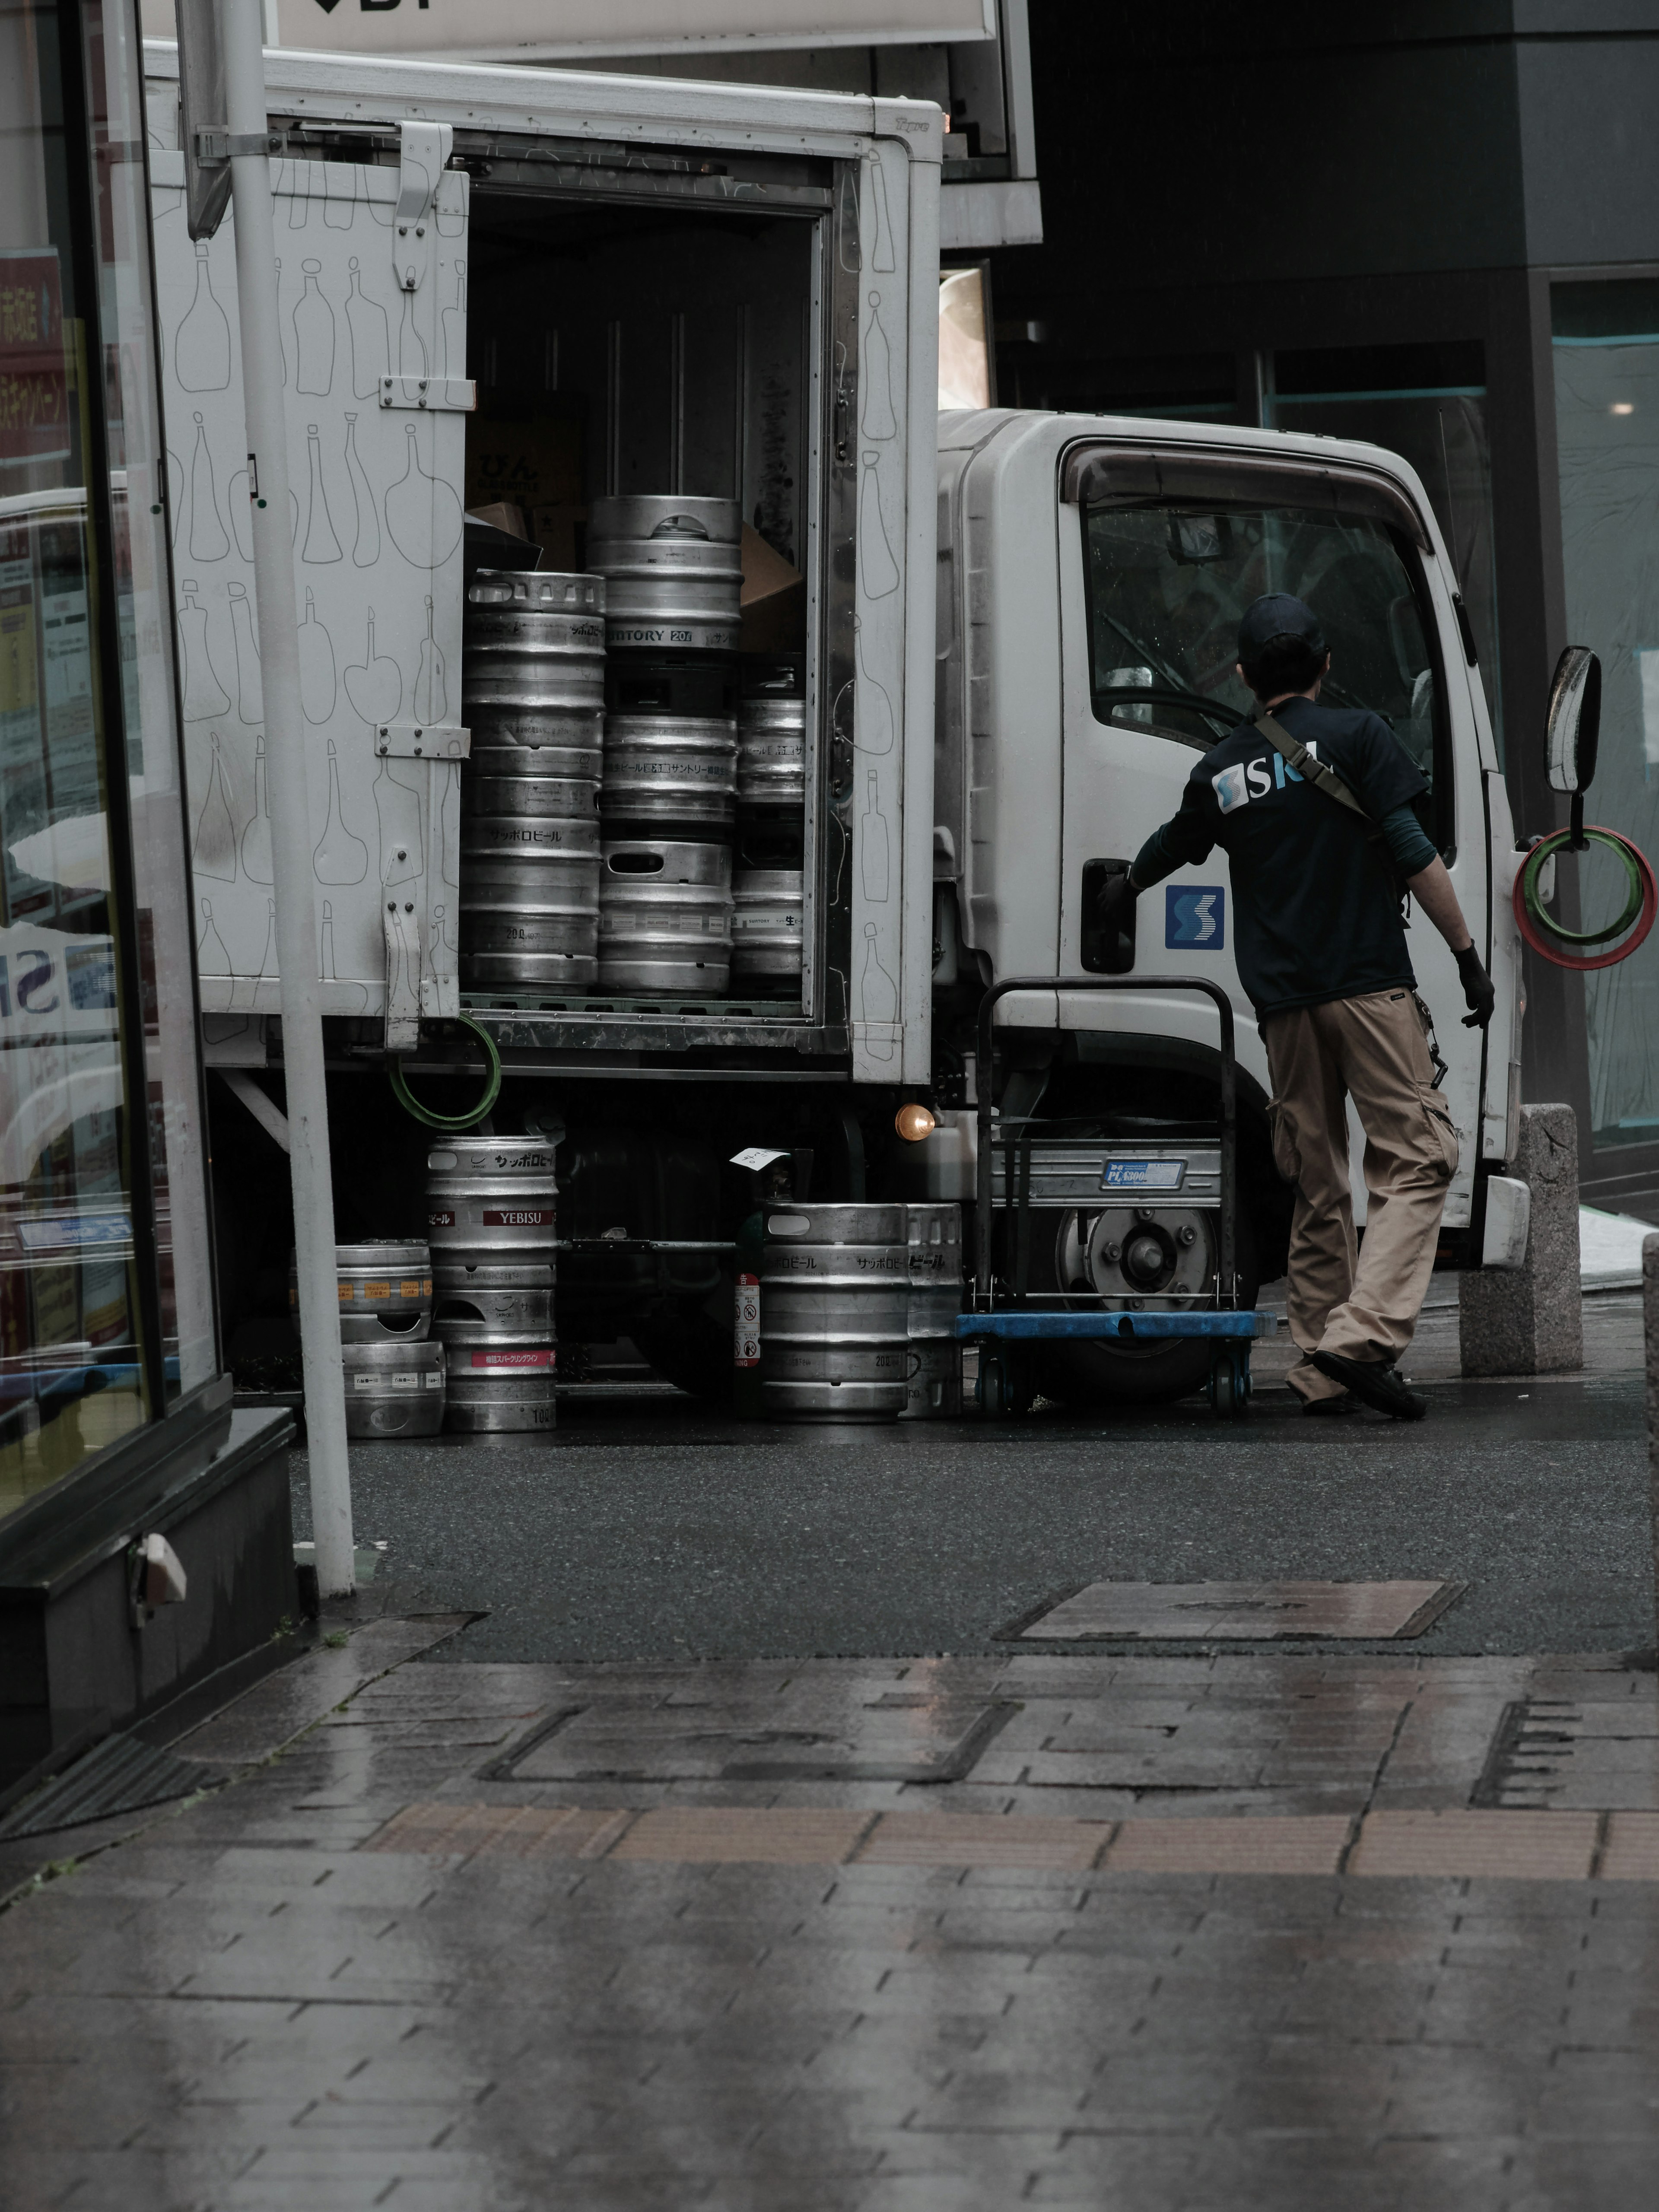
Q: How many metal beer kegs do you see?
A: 13